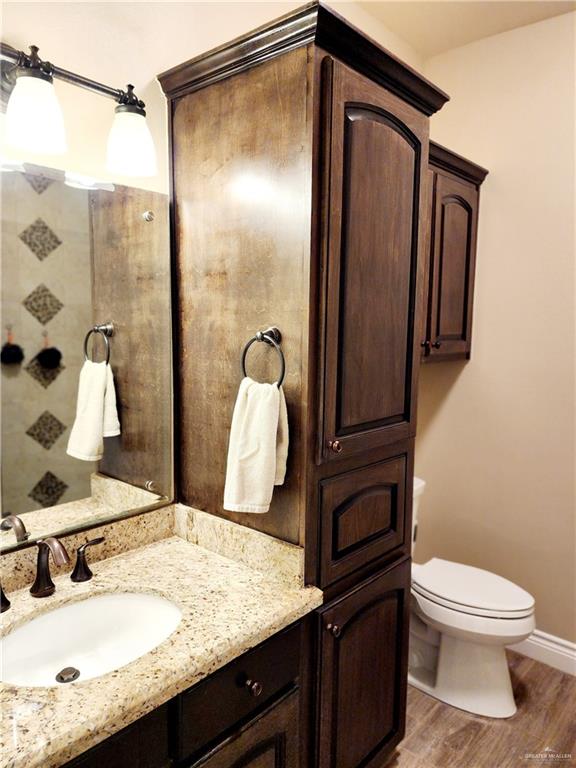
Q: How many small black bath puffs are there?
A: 2